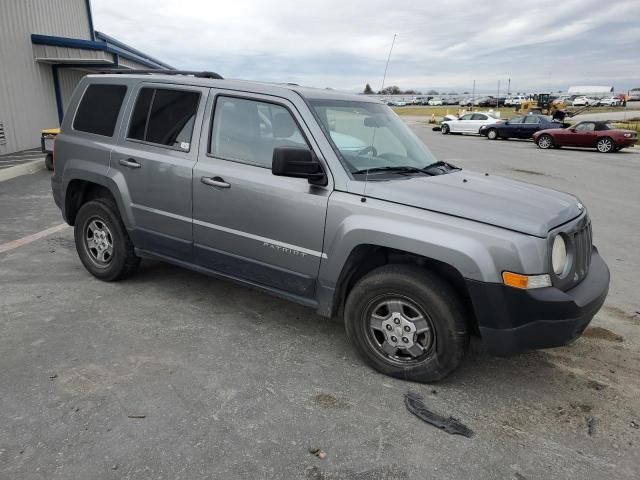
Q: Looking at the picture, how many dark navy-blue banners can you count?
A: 0